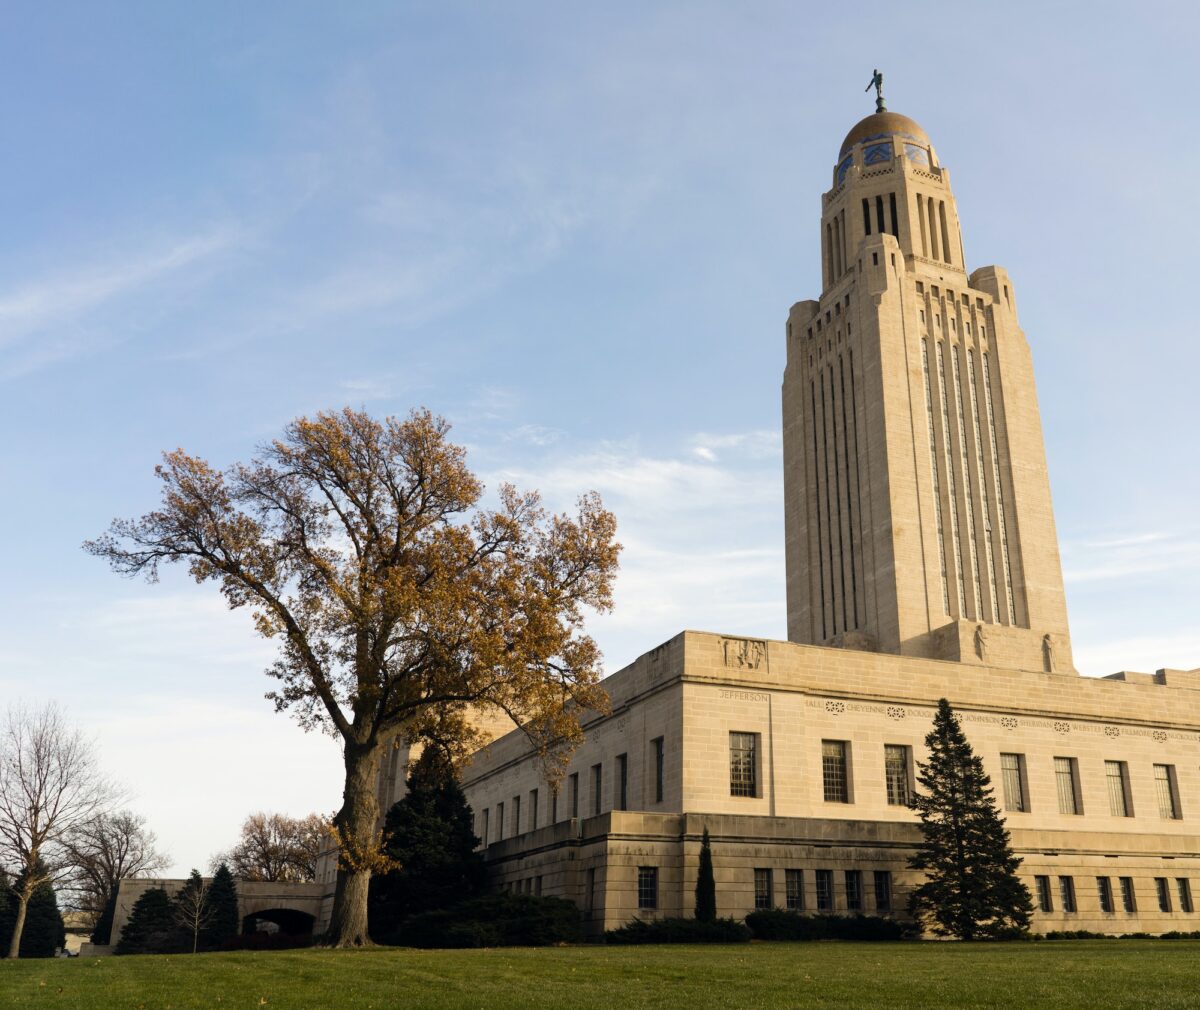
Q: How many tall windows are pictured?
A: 10